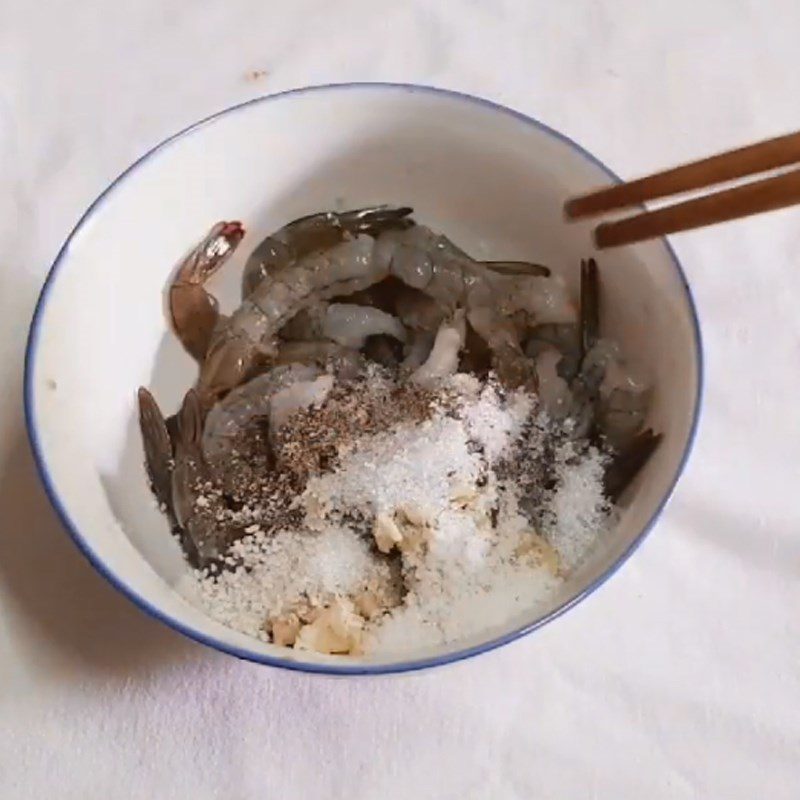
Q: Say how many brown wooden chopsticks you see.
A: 2